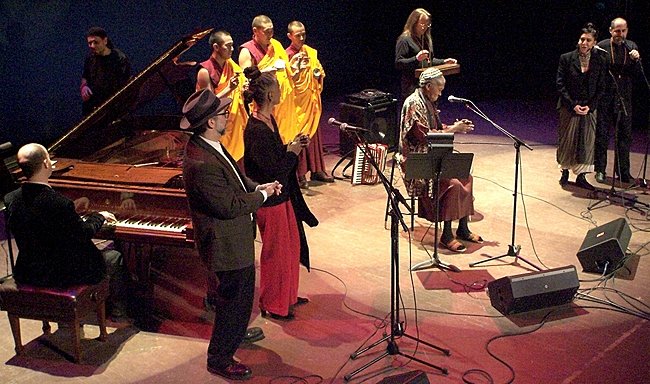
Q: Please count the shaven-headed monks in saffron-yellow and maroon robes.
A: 3